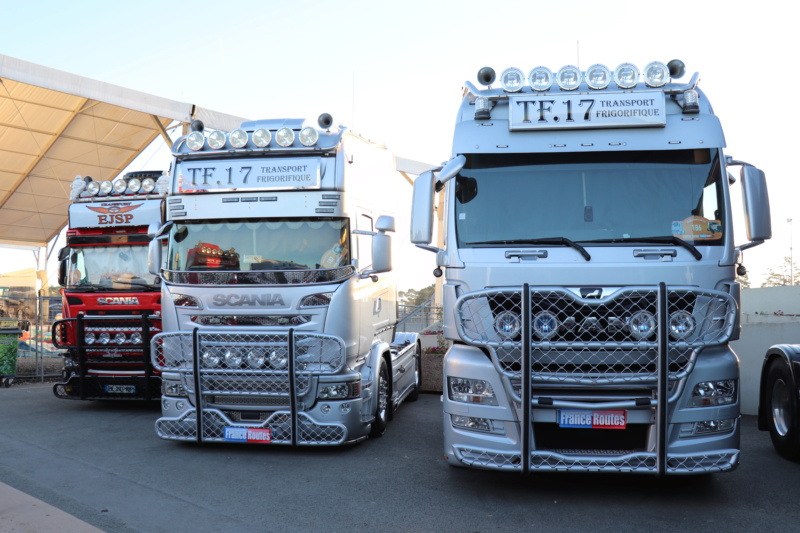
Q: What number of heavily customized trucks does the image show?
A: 3